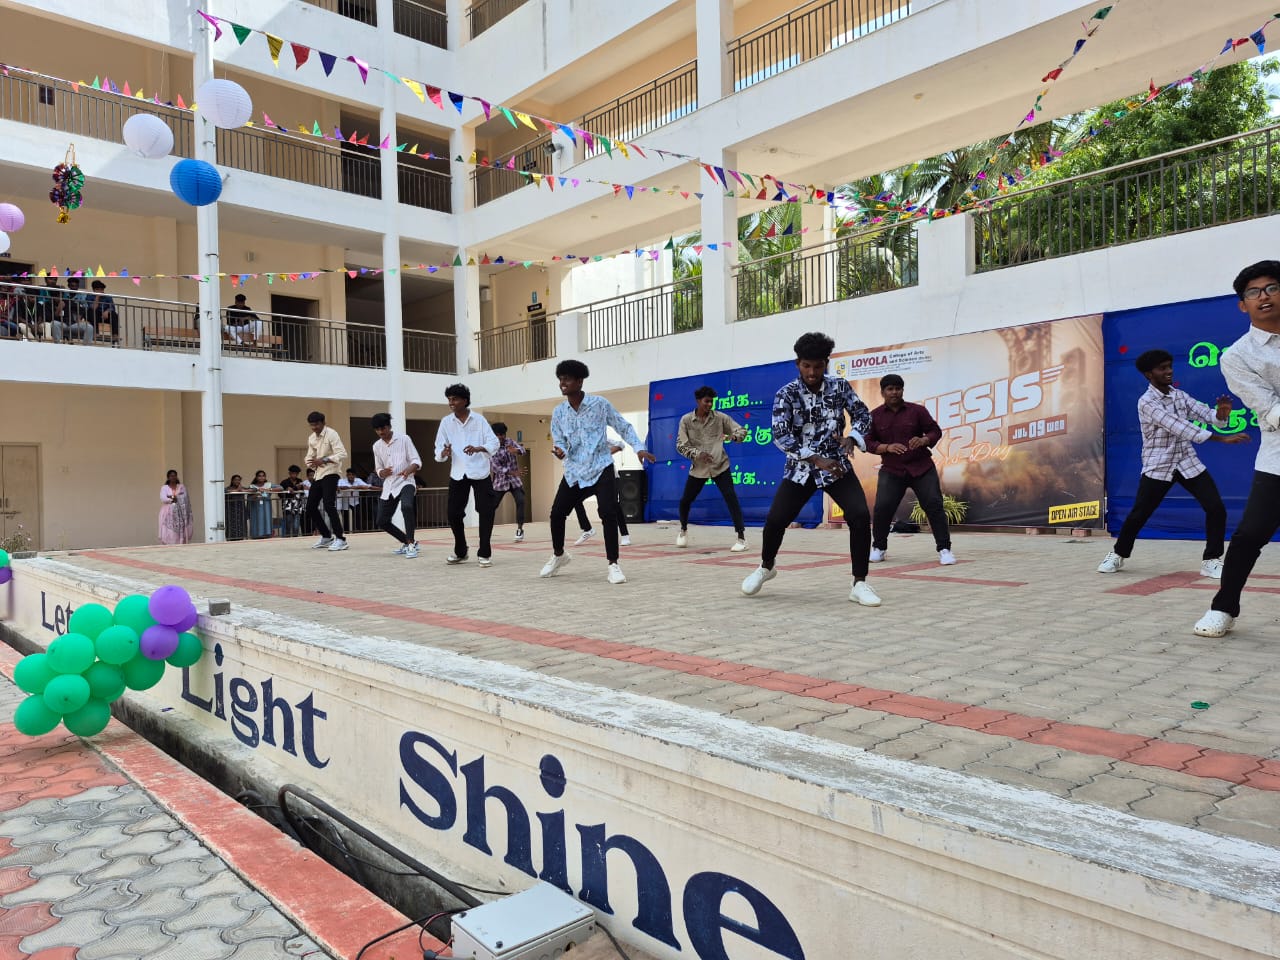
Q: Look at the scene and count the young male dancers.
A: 11